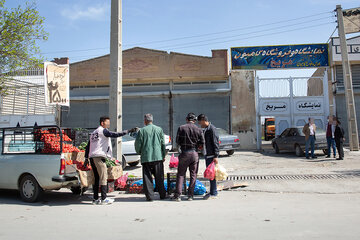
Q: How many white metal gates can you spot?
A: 1